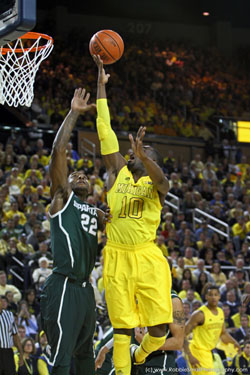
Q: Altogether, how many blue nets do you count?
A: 0